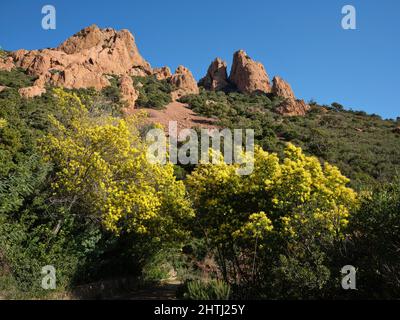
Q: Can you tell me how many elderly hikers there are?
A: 0